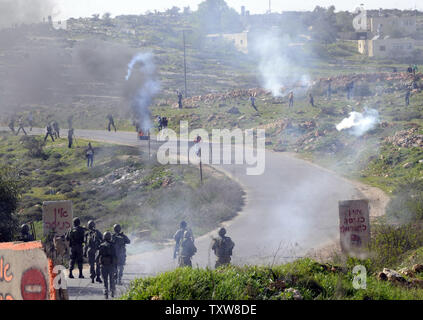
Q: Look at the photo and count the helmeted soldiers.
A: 8